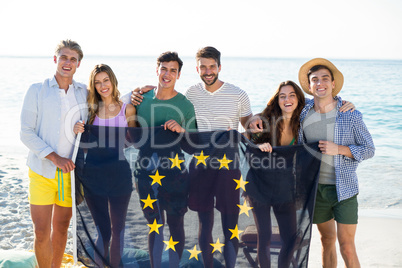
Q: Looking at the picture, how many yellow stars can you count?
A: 12